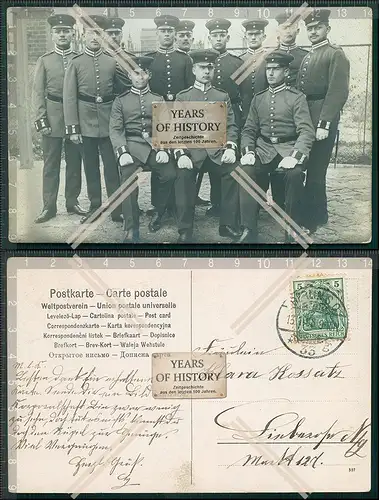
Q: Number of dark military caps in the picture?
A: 12